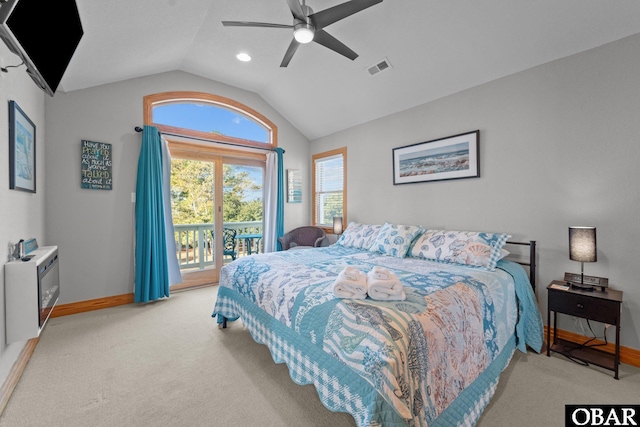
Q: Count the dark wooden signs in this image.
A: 1